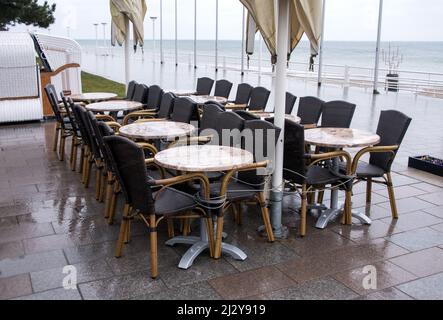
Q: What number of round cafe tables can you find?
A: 8